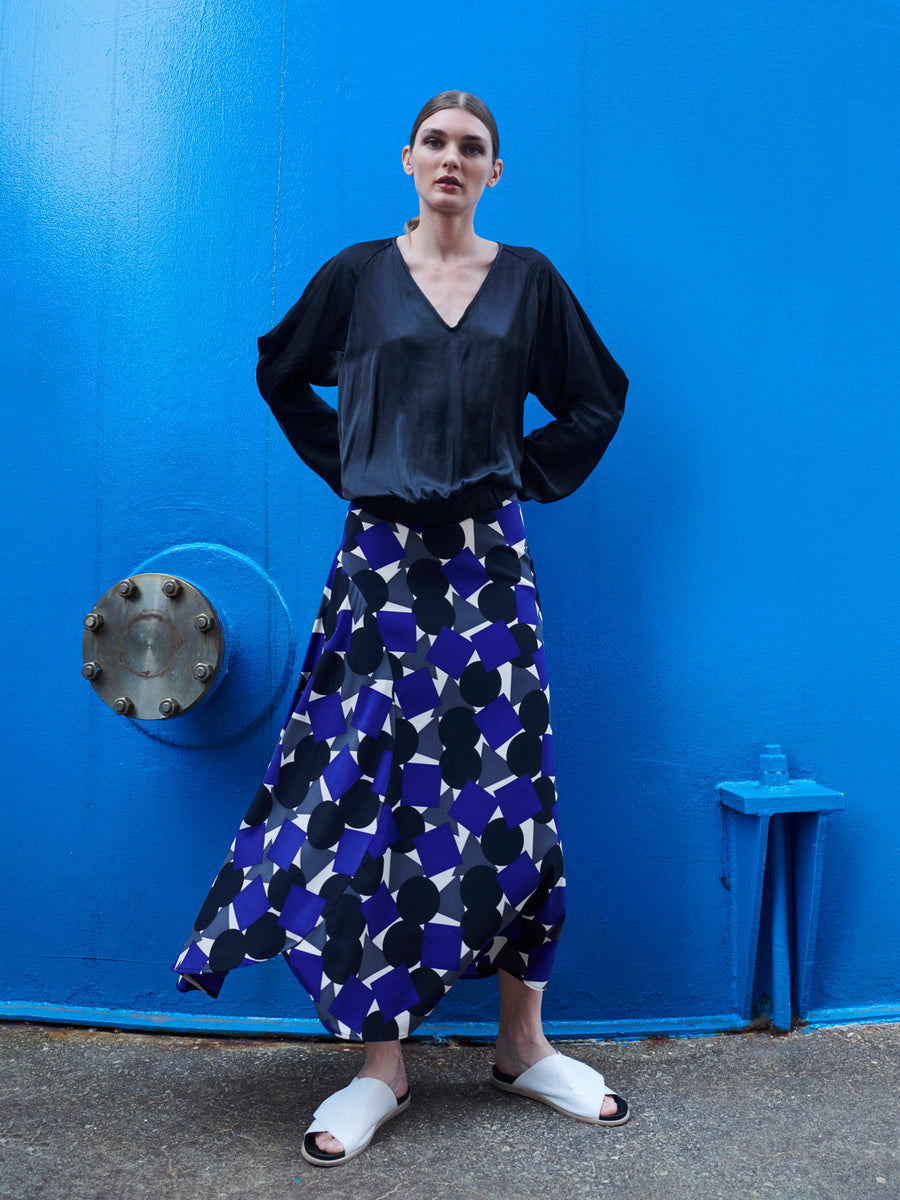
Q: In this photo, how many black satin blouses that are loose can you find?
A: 1